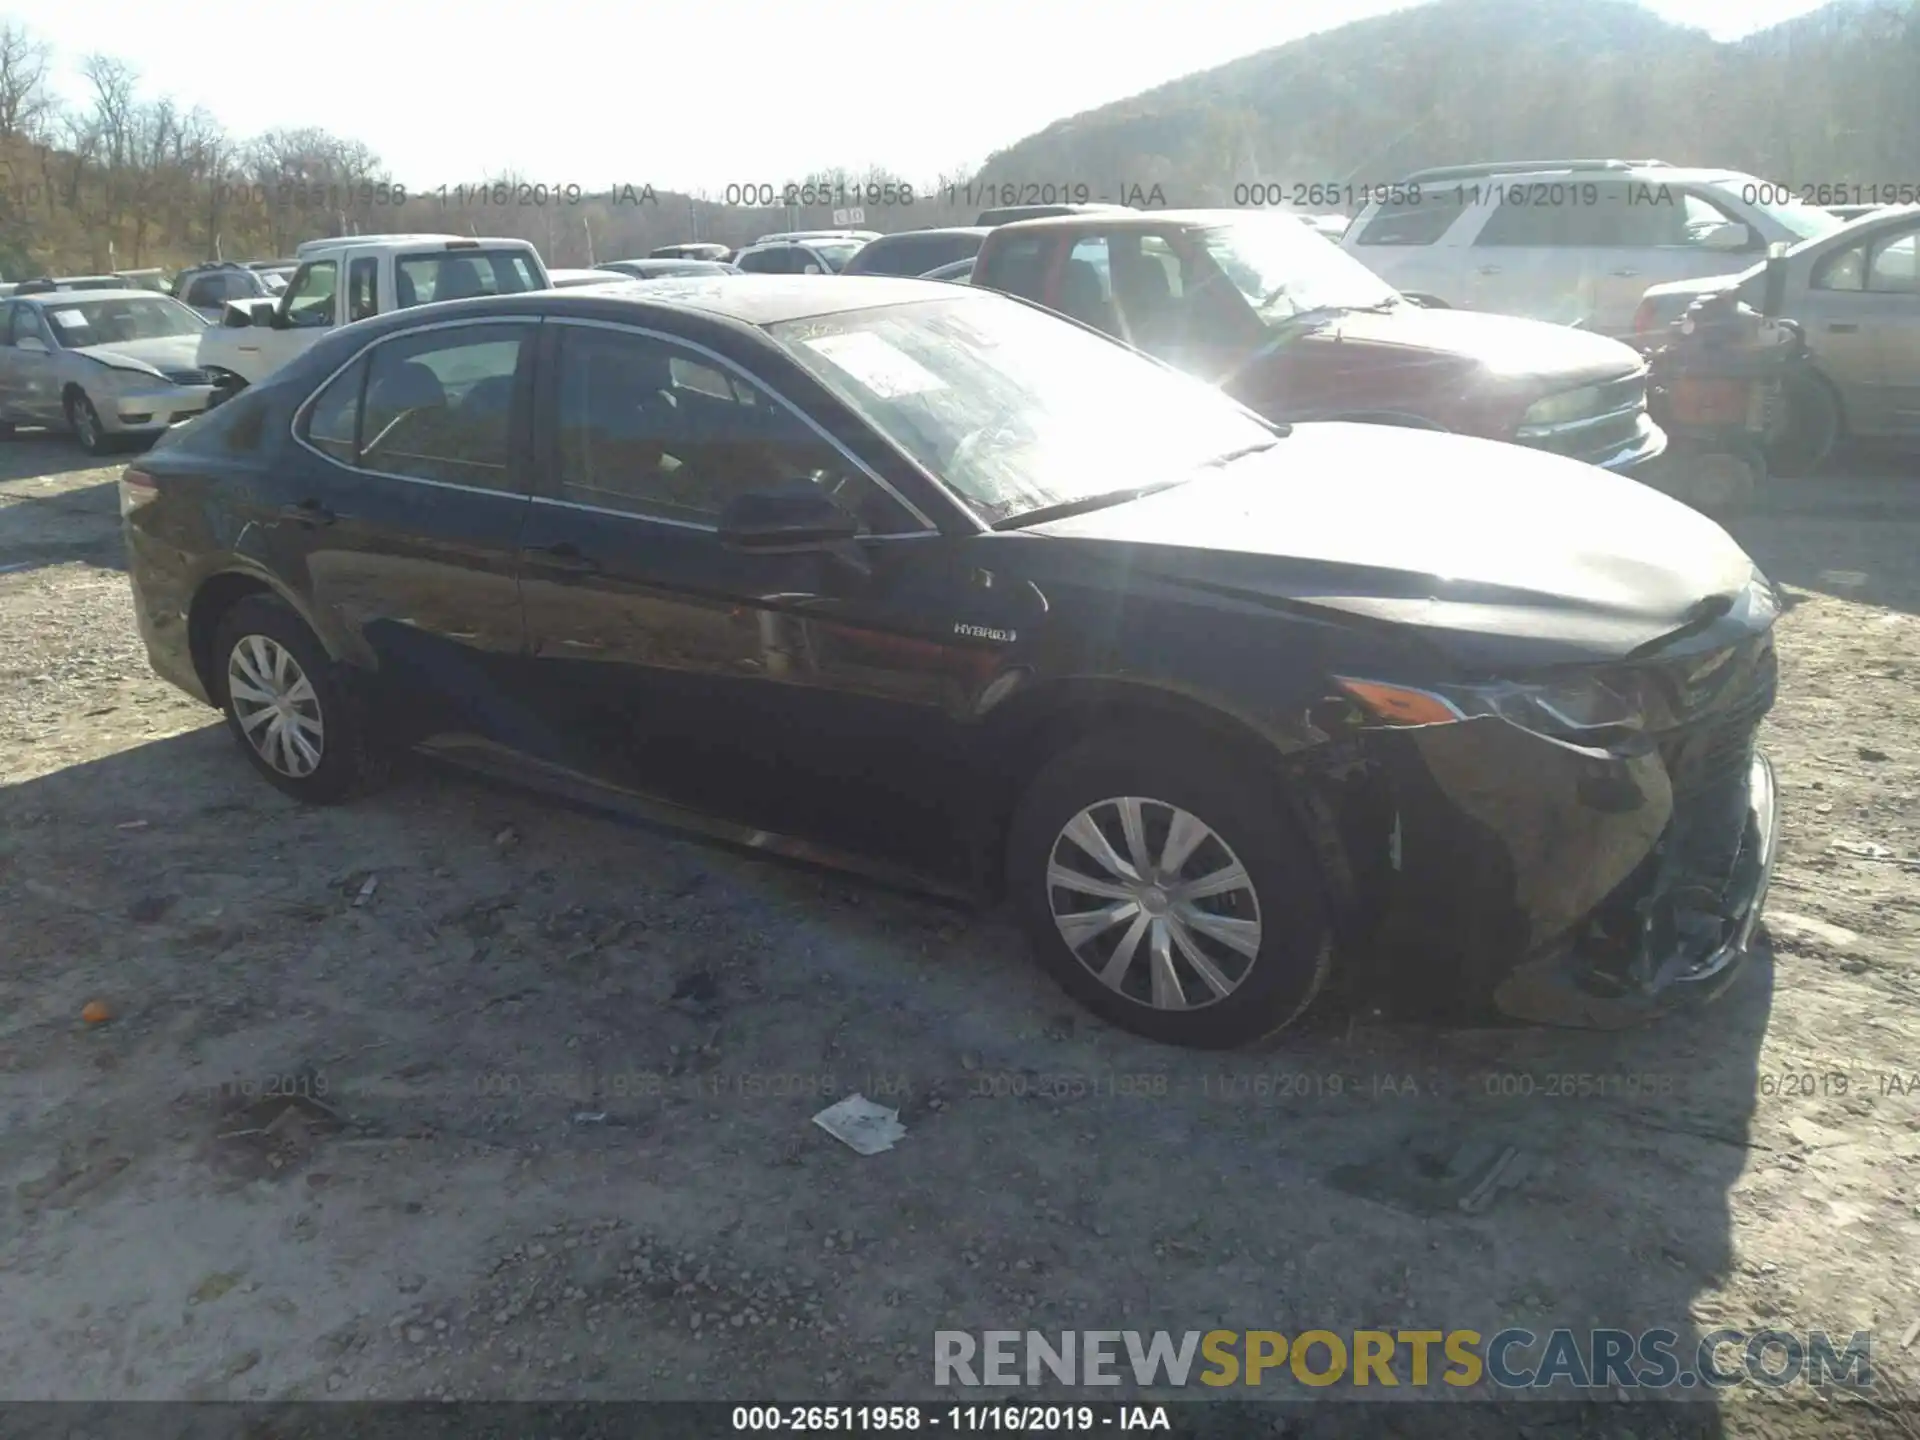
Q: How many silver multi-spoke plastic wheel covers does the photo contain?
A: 2